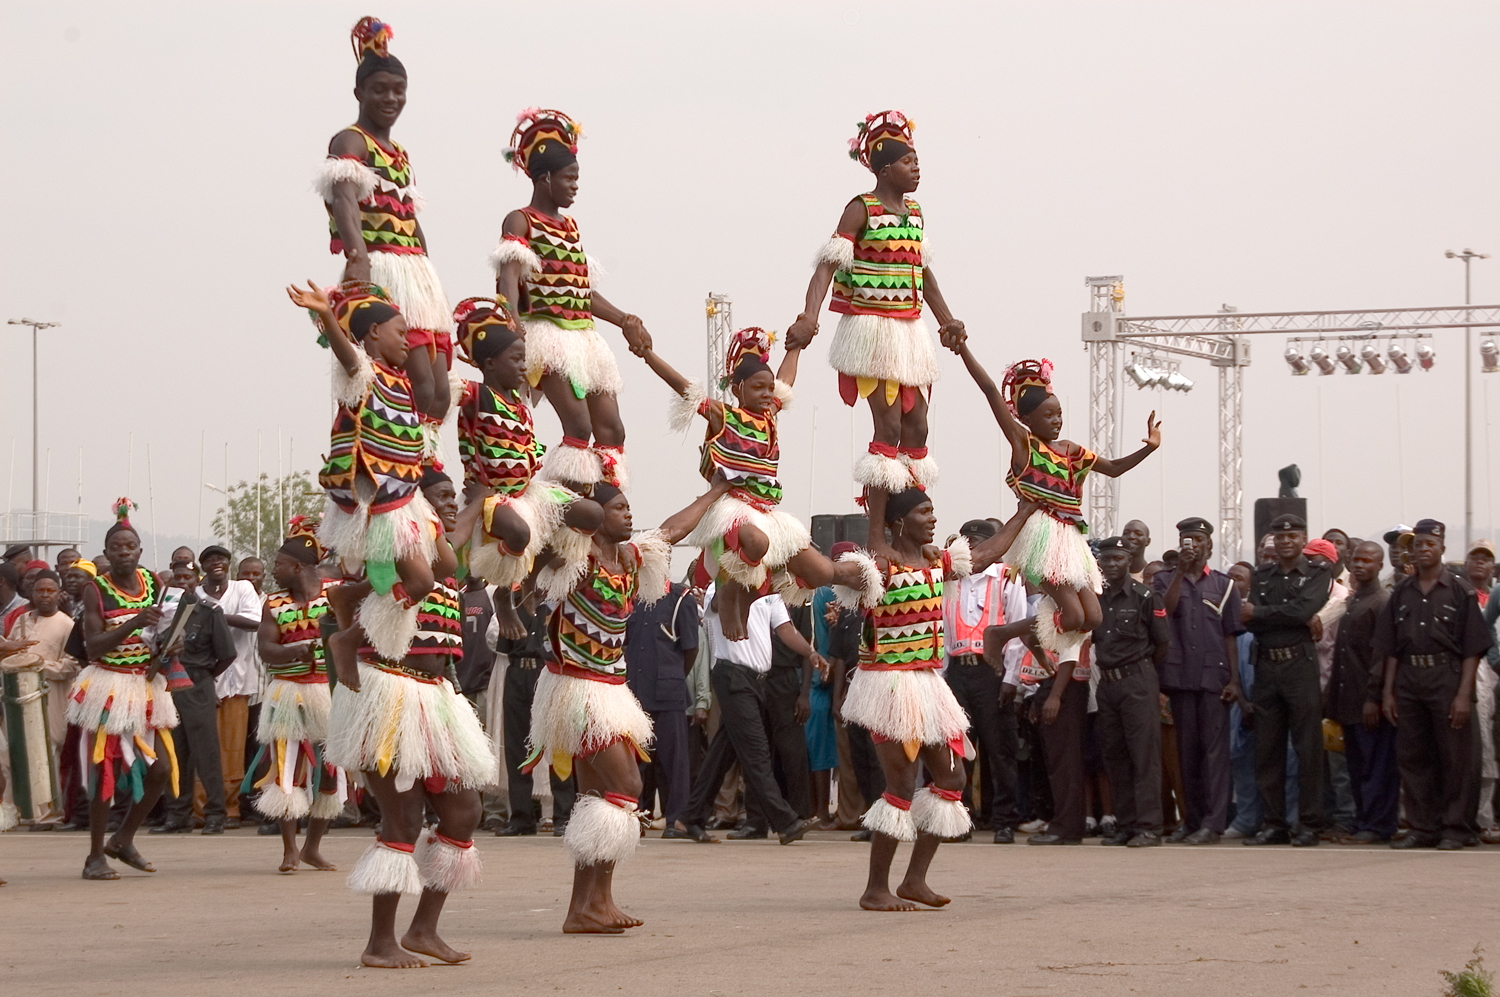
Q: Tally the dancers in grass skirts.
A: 12